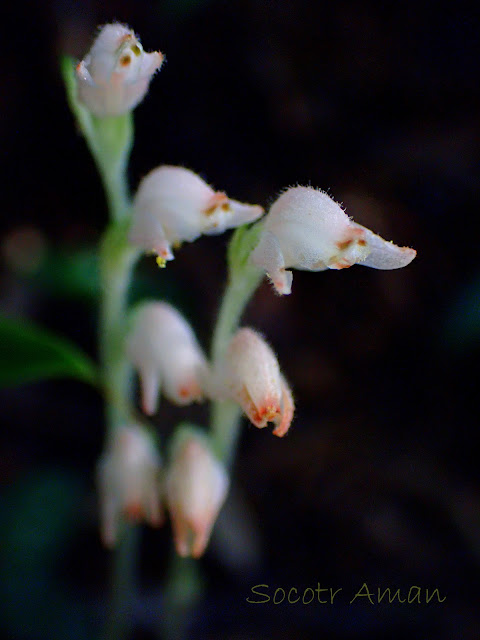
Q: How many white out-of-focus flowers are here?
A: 3